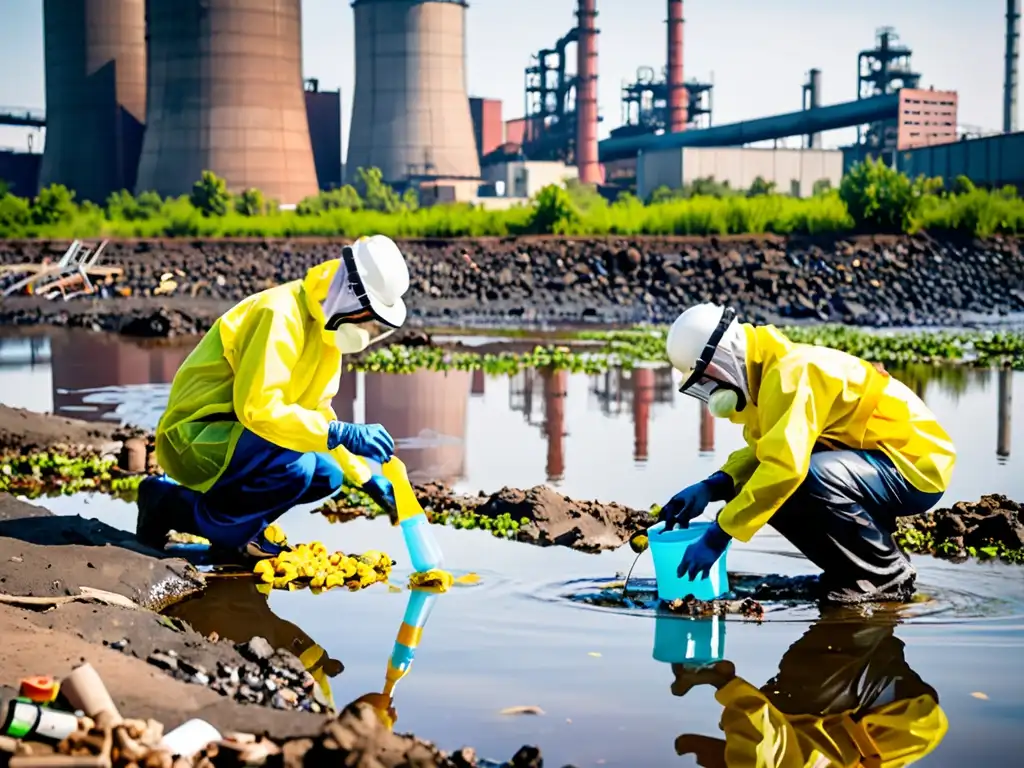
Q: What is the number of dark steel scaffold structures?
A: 3